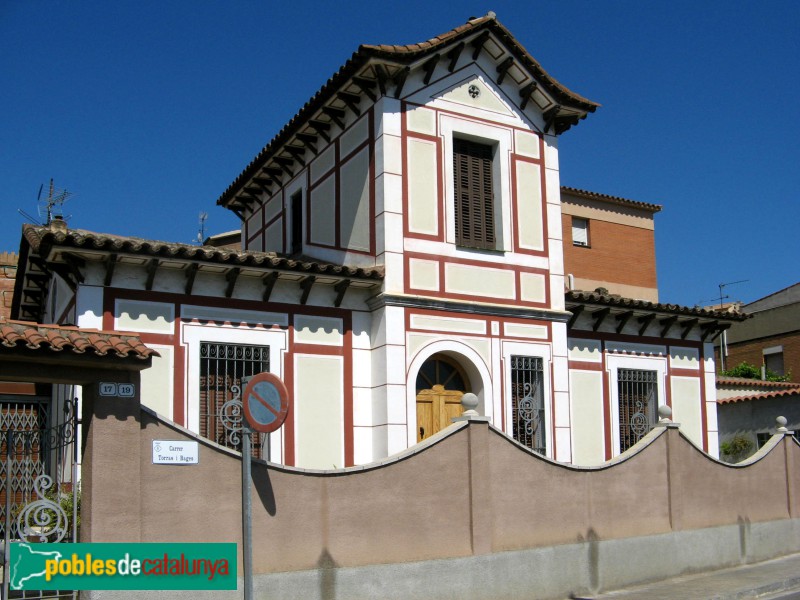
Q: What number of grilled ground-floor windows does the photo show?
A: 3